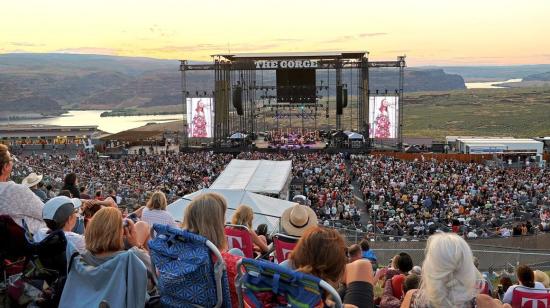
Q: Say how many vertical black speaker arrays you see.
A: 2